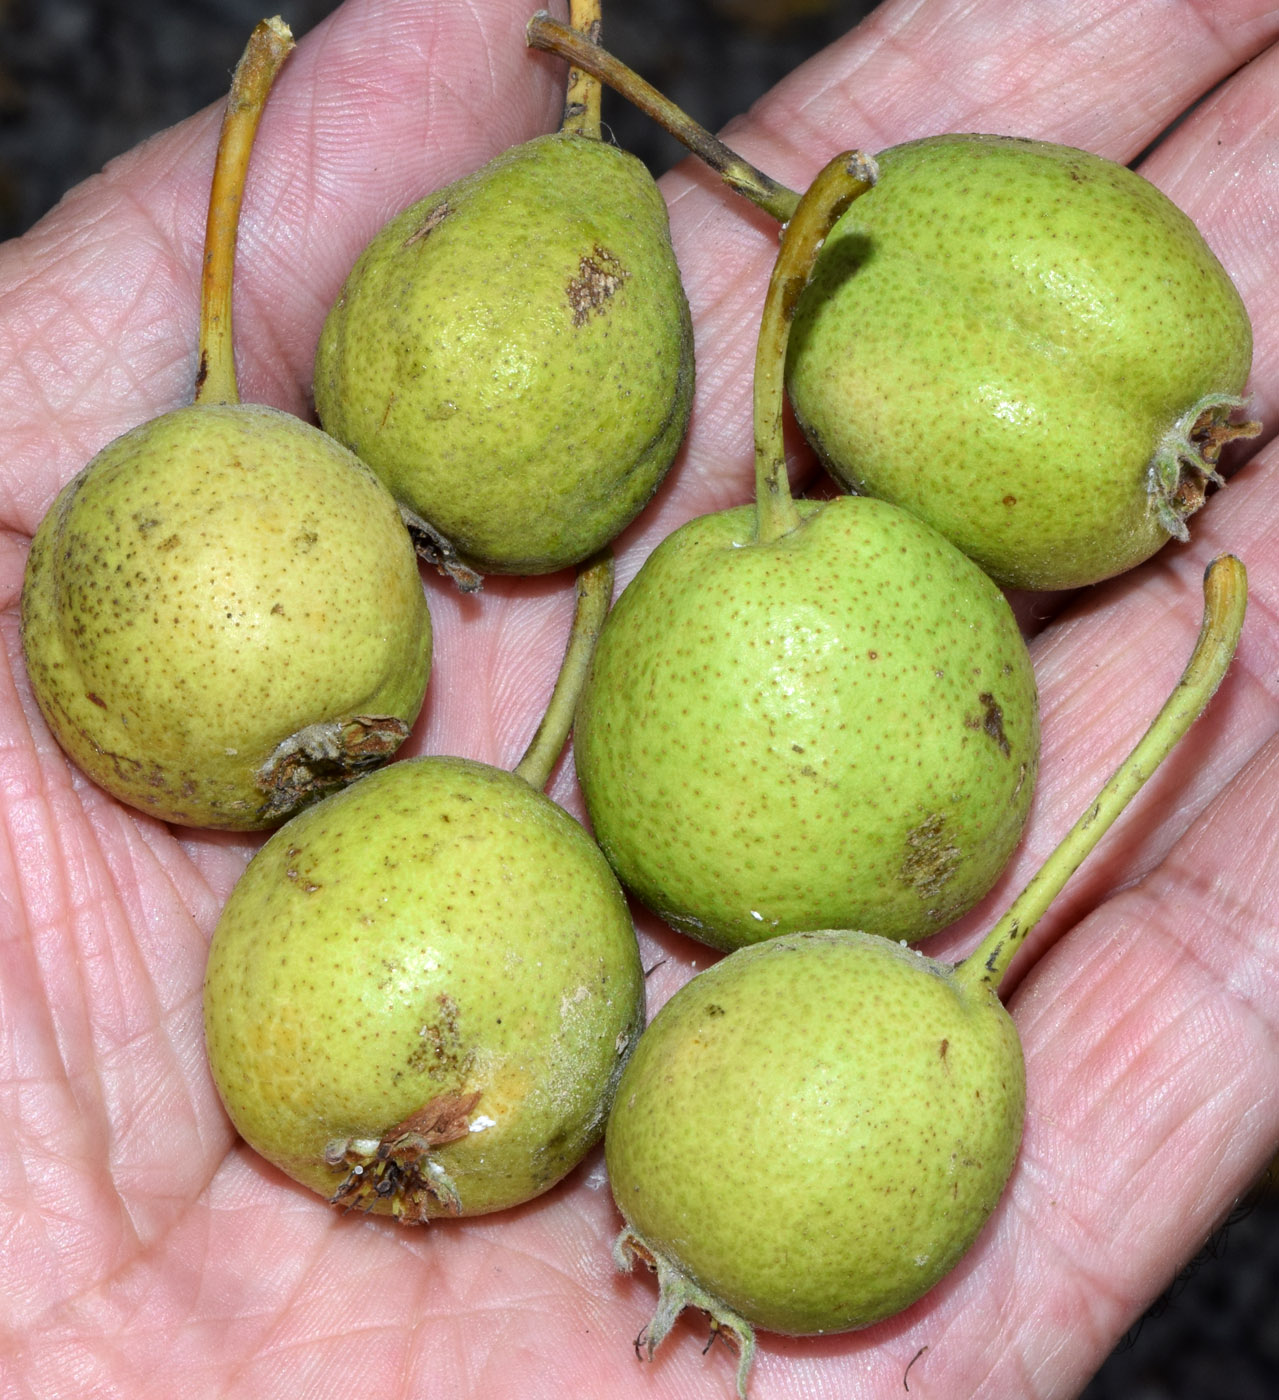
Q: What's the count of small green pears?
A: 6